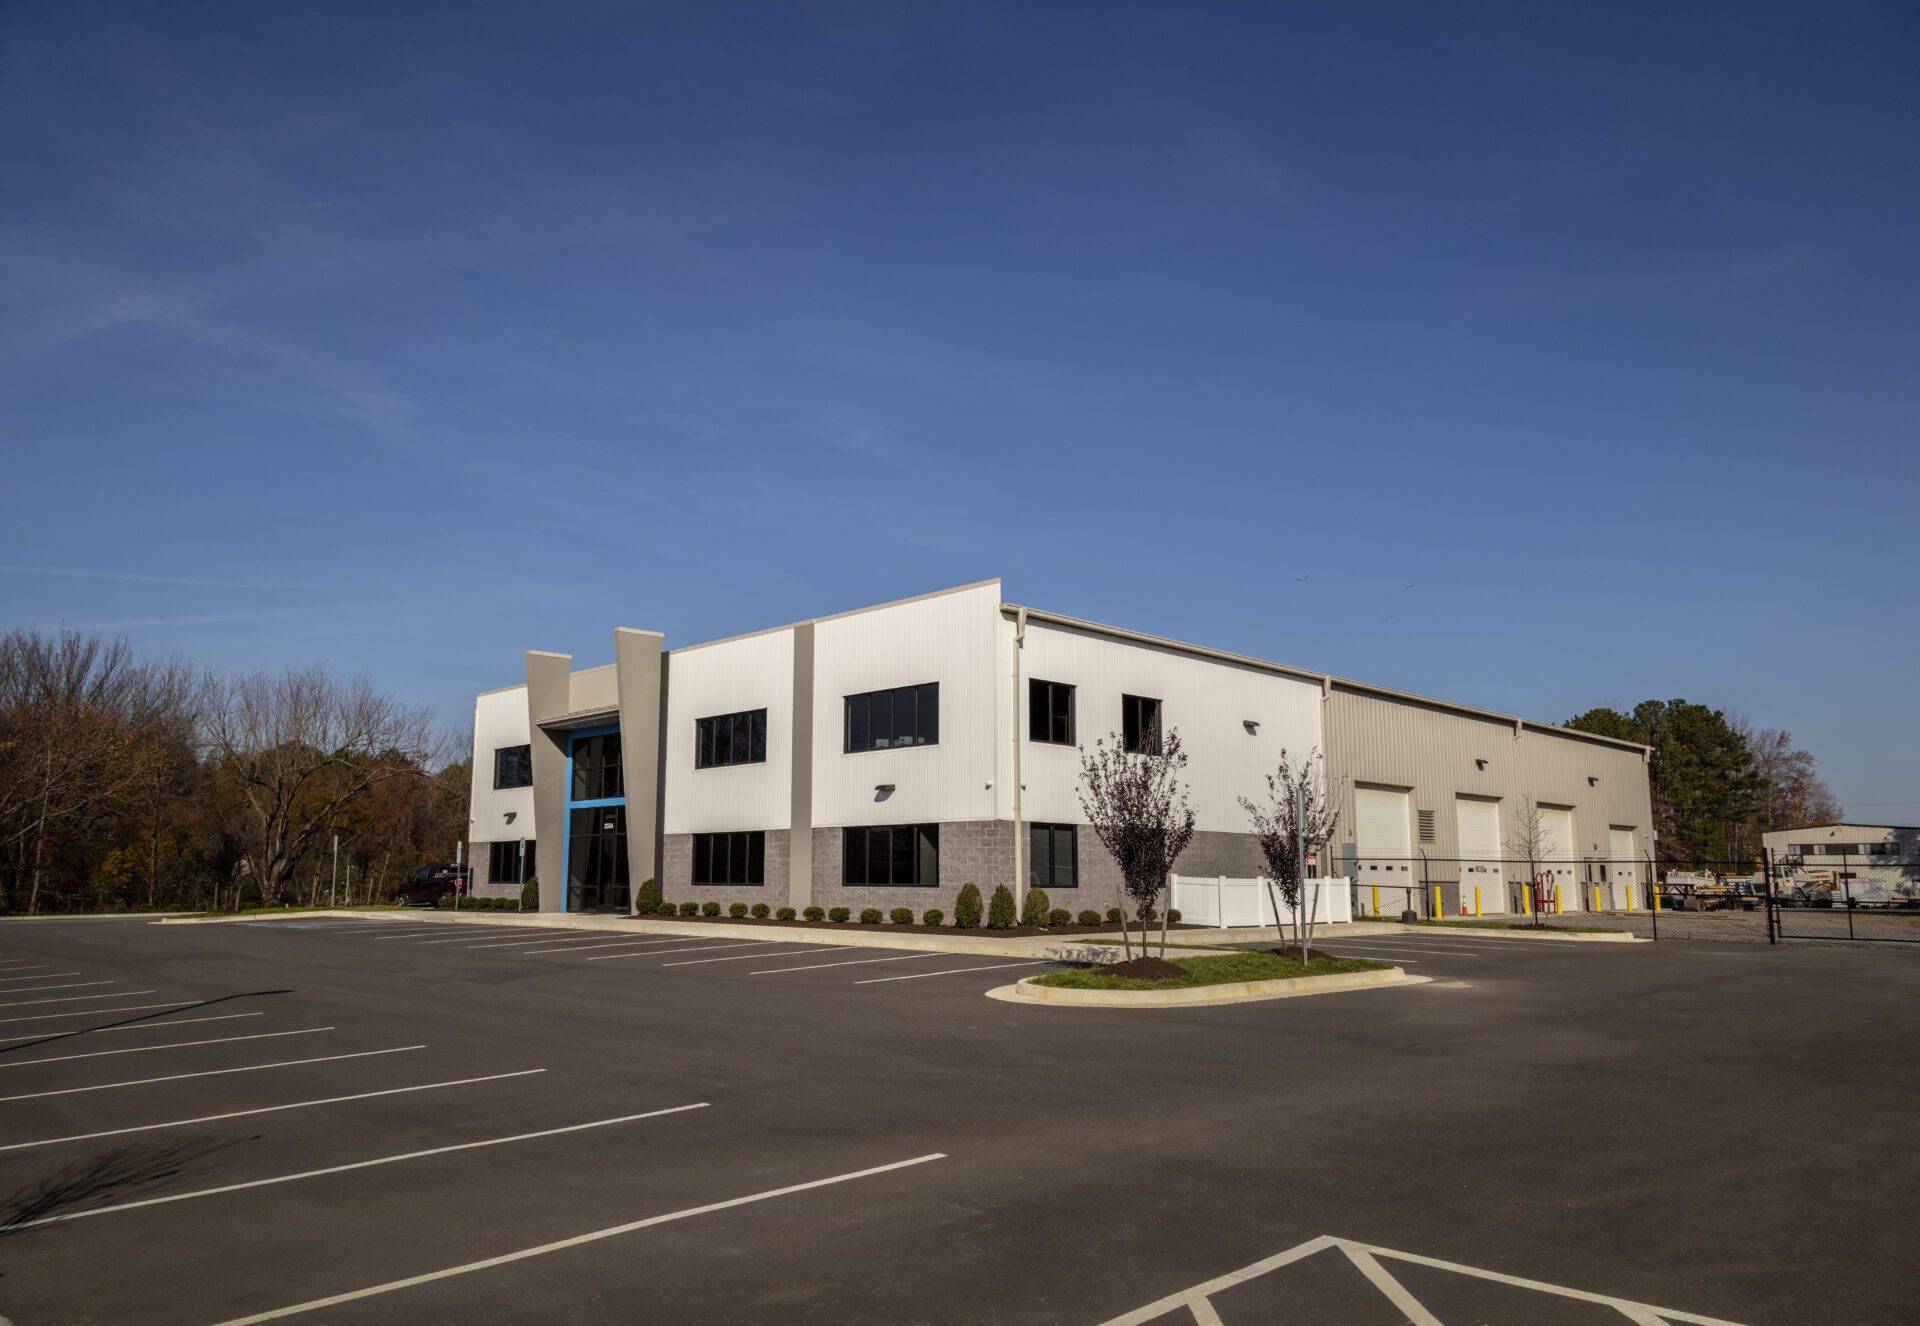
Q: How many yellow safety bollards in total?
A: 8